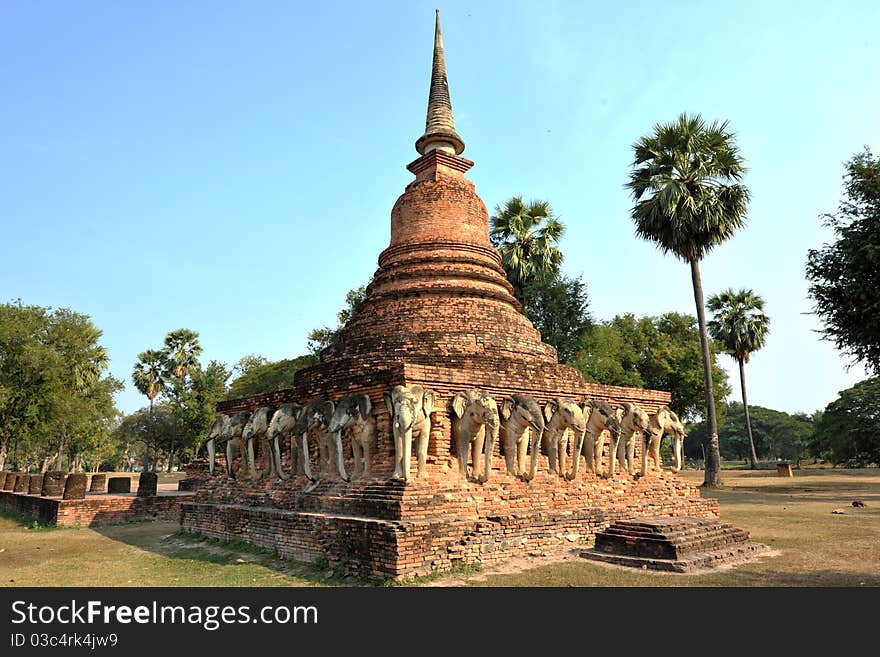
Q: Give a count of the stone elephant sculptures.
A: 13